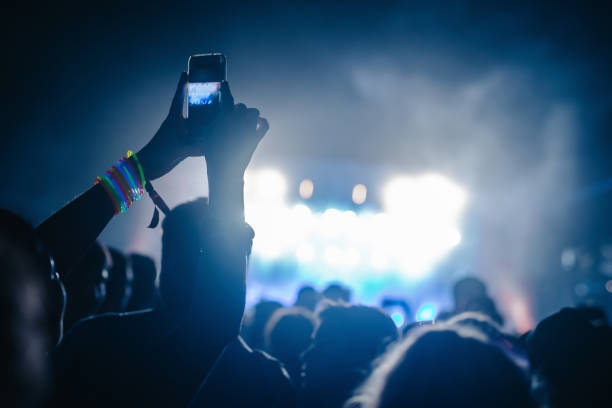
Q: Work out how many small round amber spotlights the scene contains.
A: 2